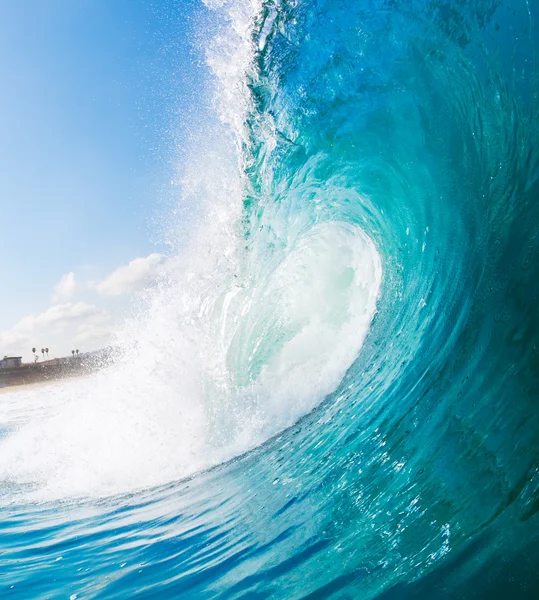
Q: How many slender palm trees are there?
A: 5